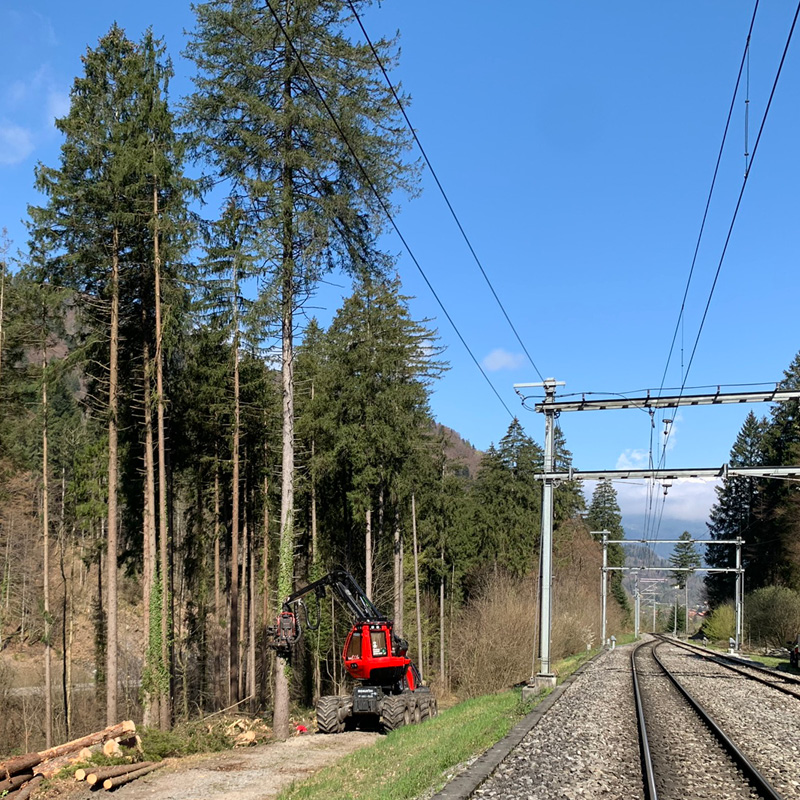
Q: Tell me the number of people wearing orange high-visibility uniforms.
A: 0